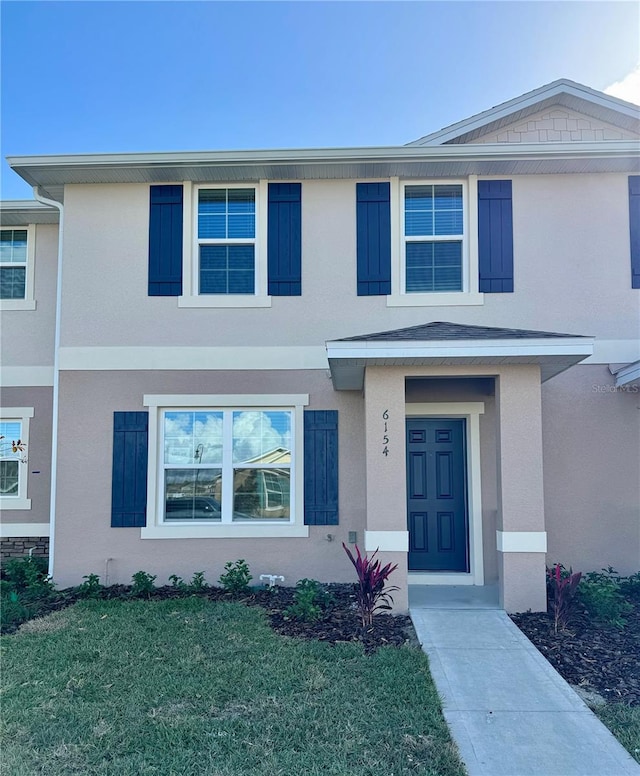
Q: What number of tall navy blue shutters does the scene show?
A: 7